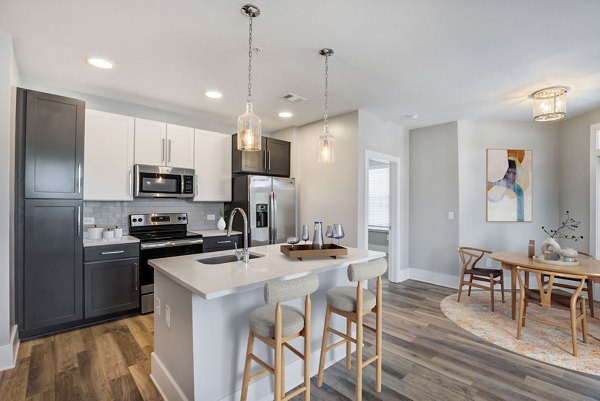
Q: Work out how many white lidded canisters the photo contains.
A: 3